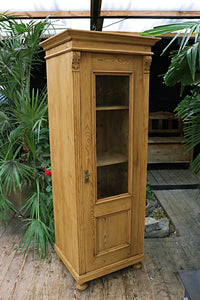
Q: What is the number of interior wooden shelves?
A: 2